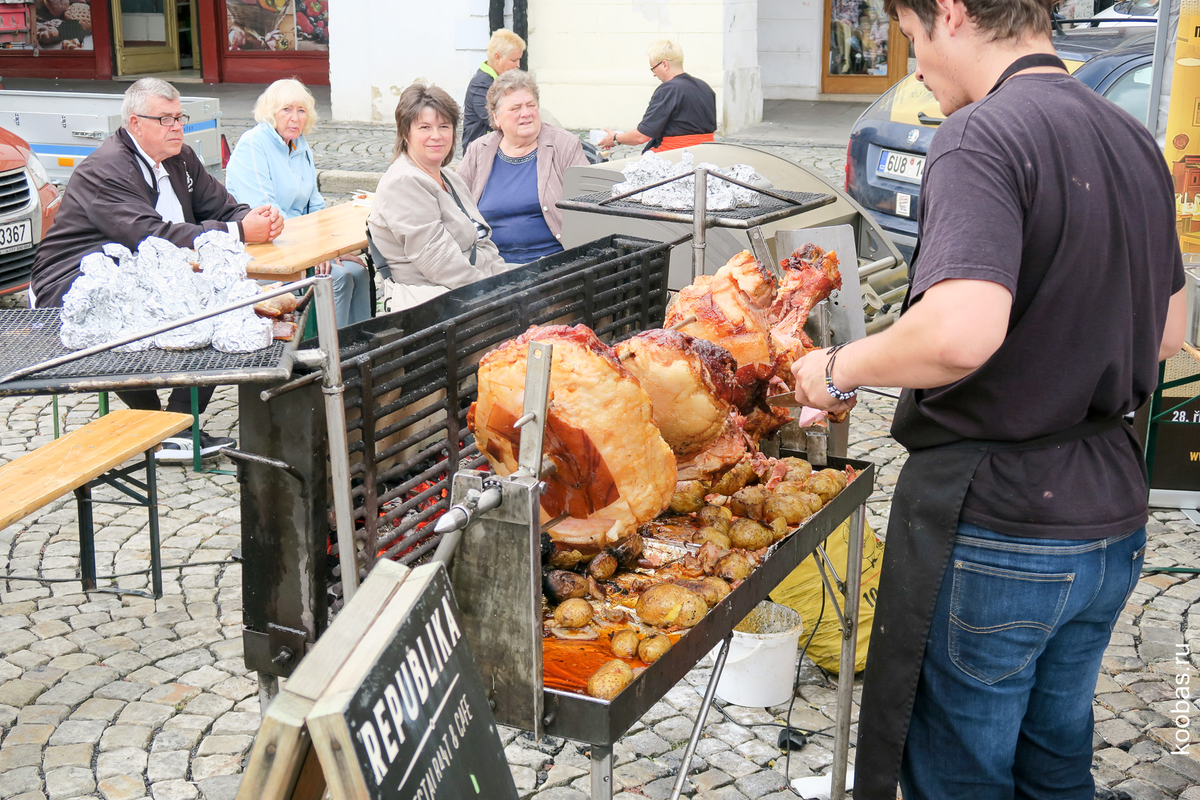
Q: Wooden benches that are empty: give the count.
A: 1